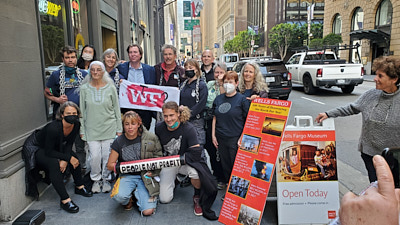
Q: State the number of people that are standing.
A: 12